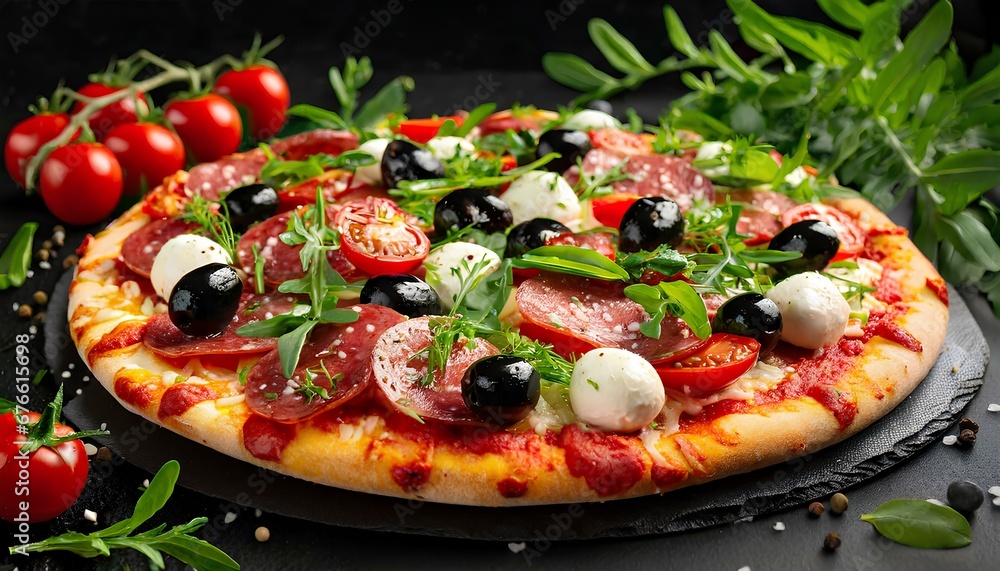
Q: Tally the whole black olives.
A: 11